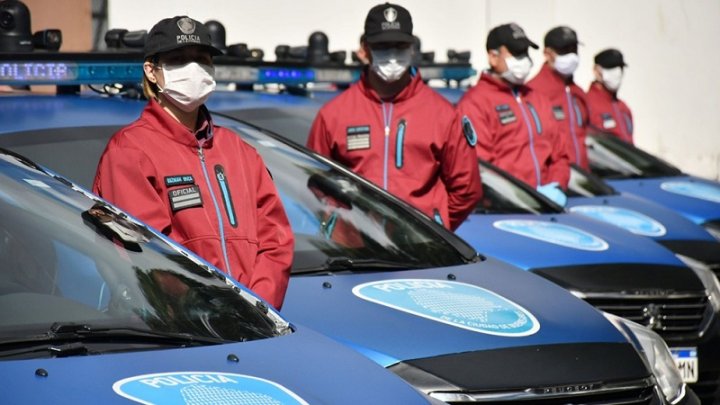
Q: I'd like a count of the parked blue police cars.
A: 5